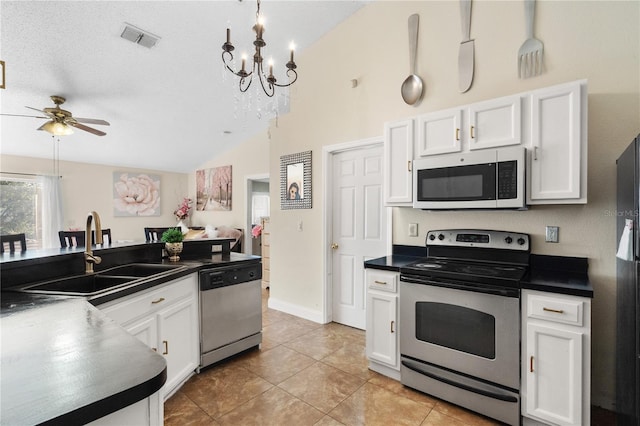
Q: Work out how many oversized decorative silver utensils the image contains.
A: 3